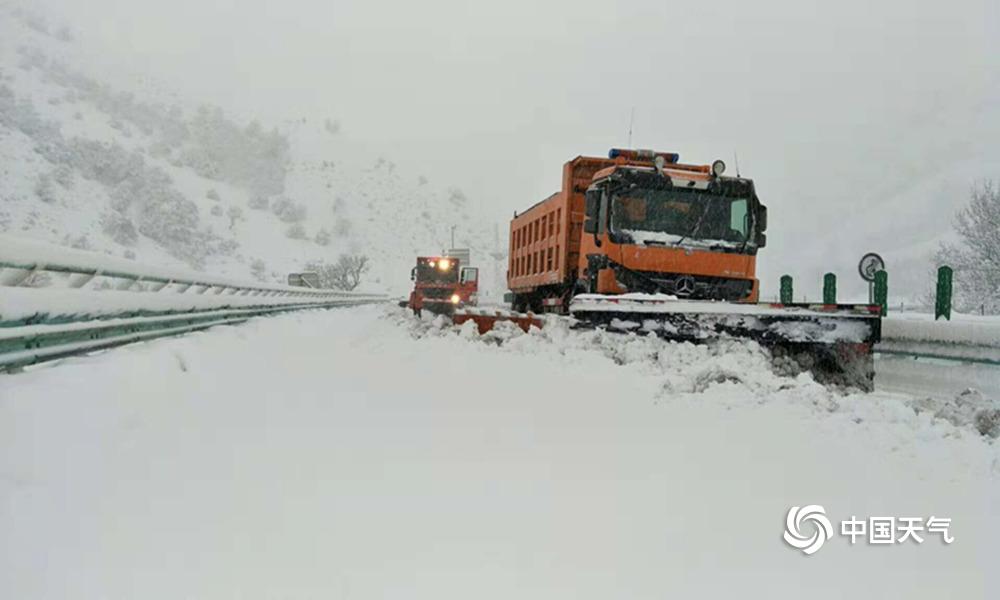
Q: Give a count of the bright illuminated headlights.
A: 3